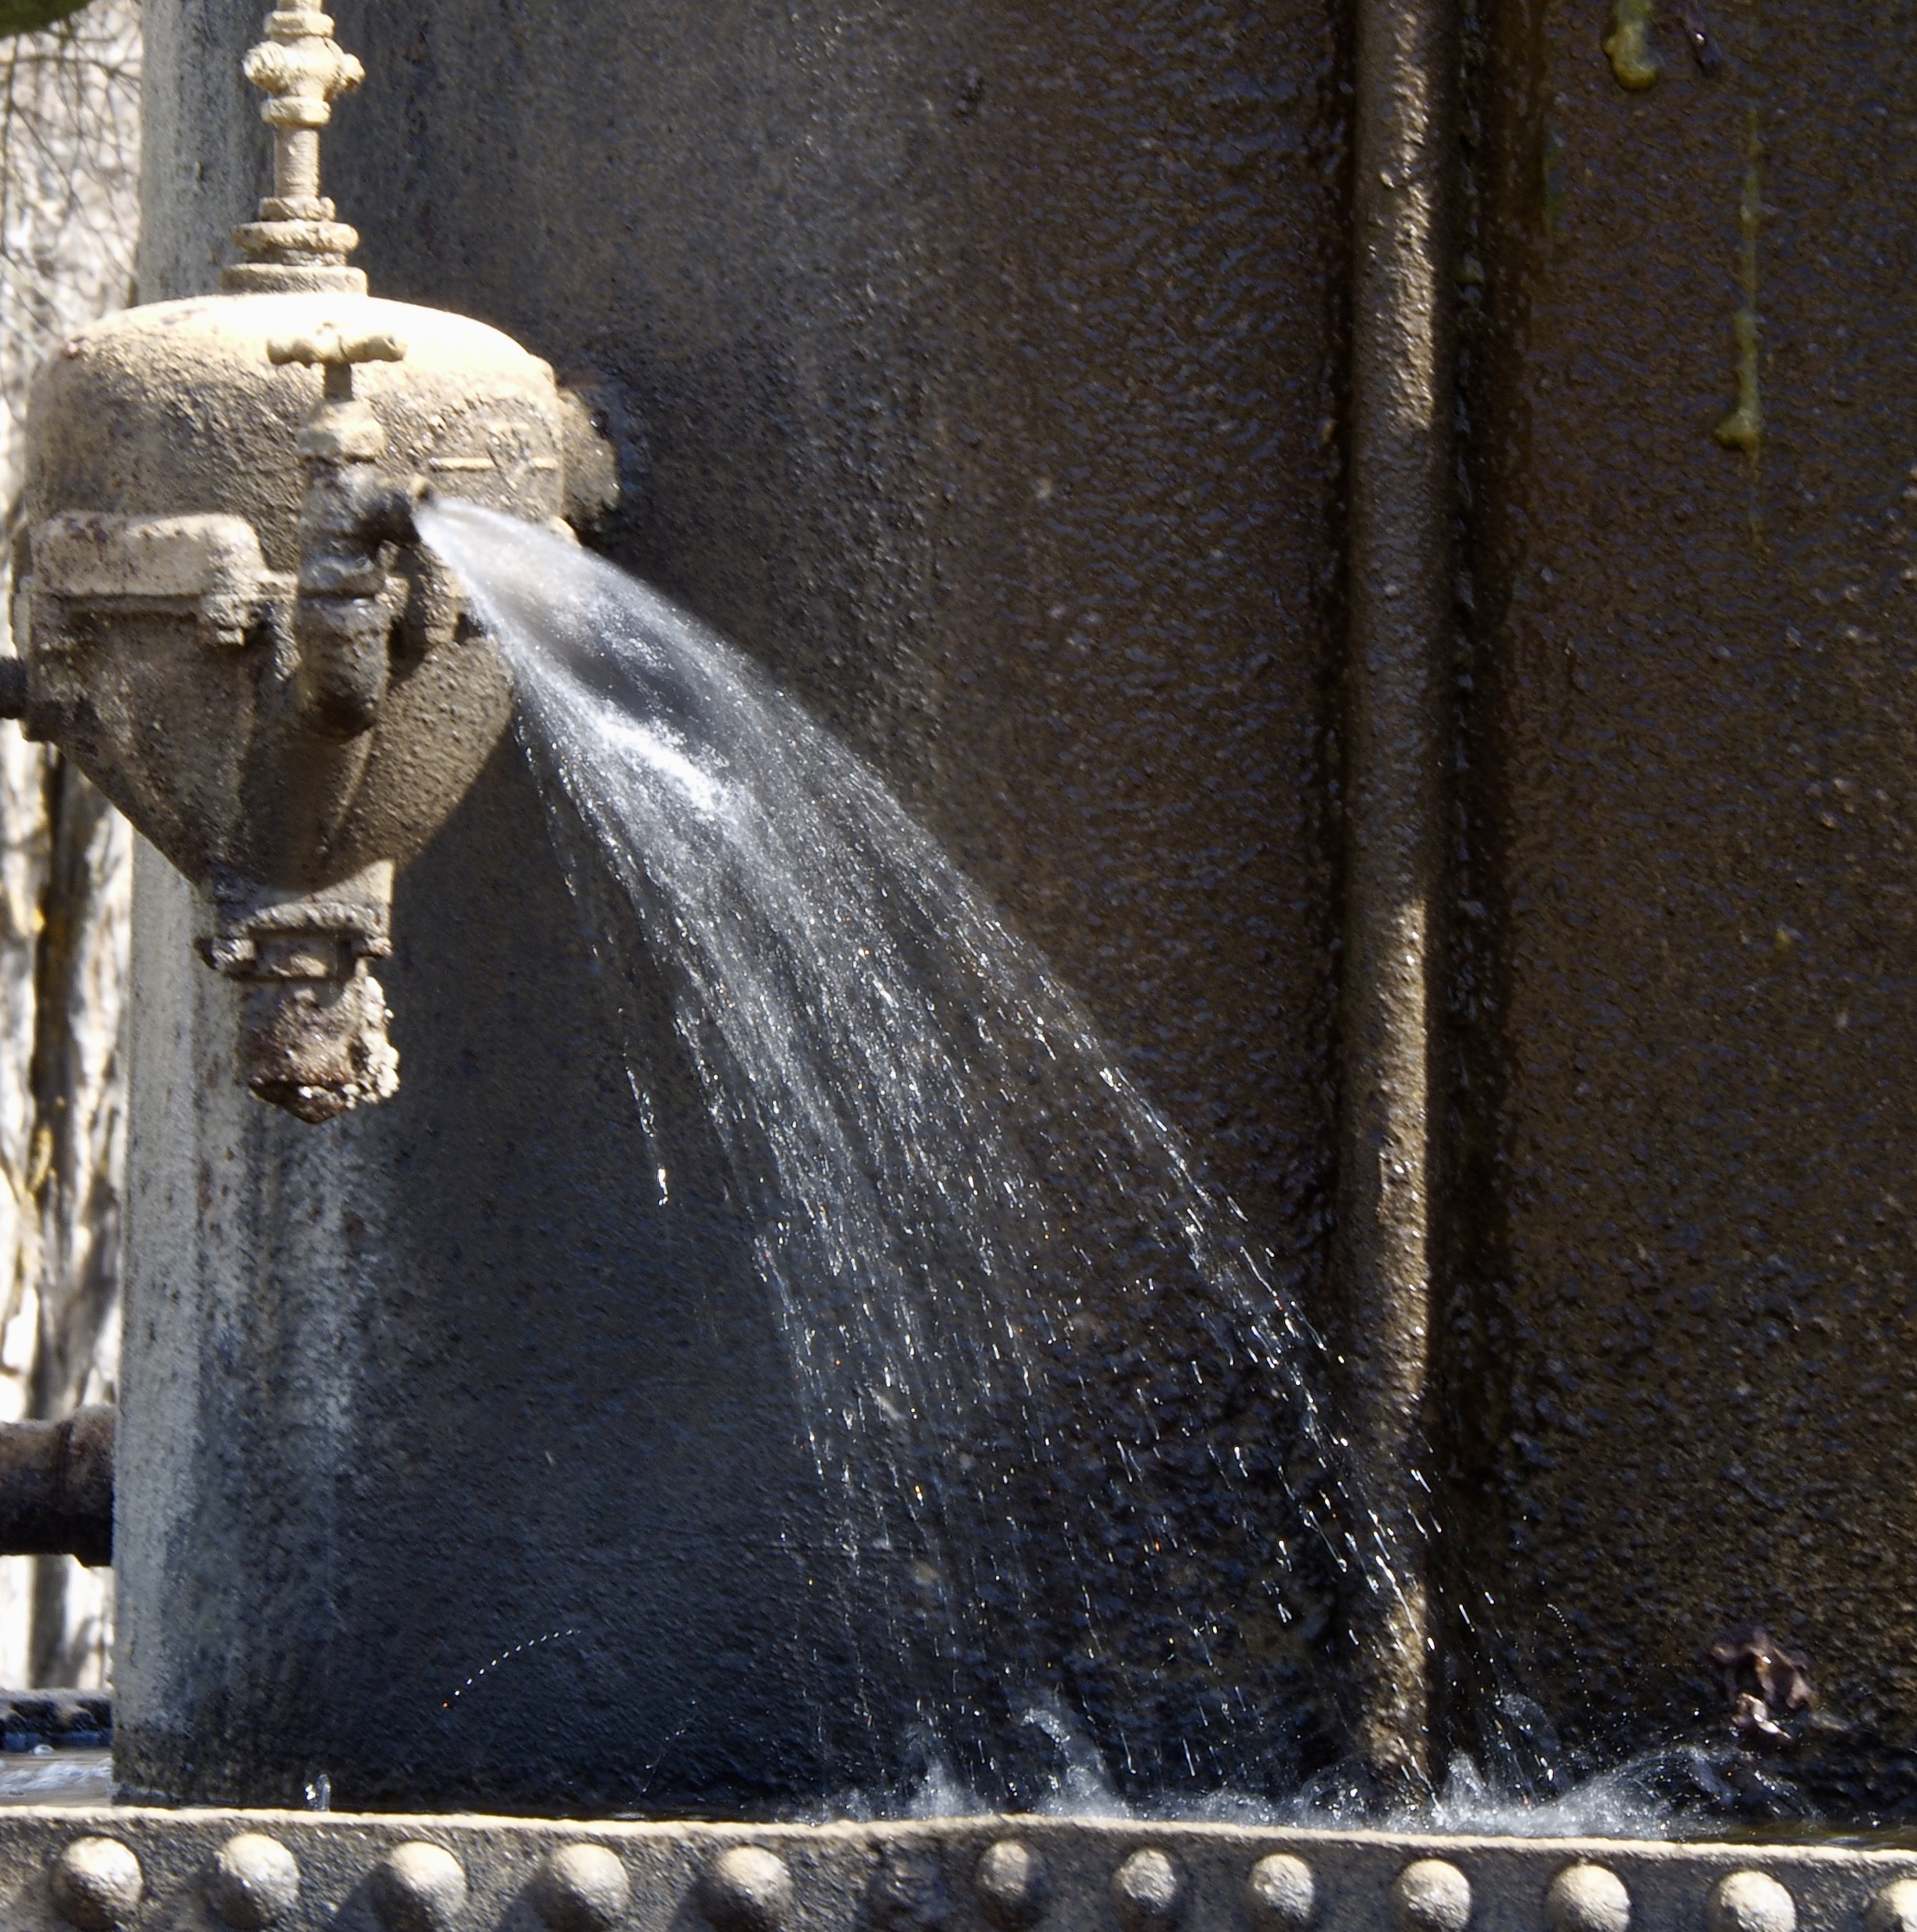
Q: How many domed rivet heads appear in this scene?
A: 12